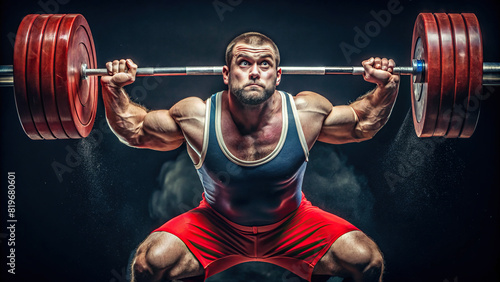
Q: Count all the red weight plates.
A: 8